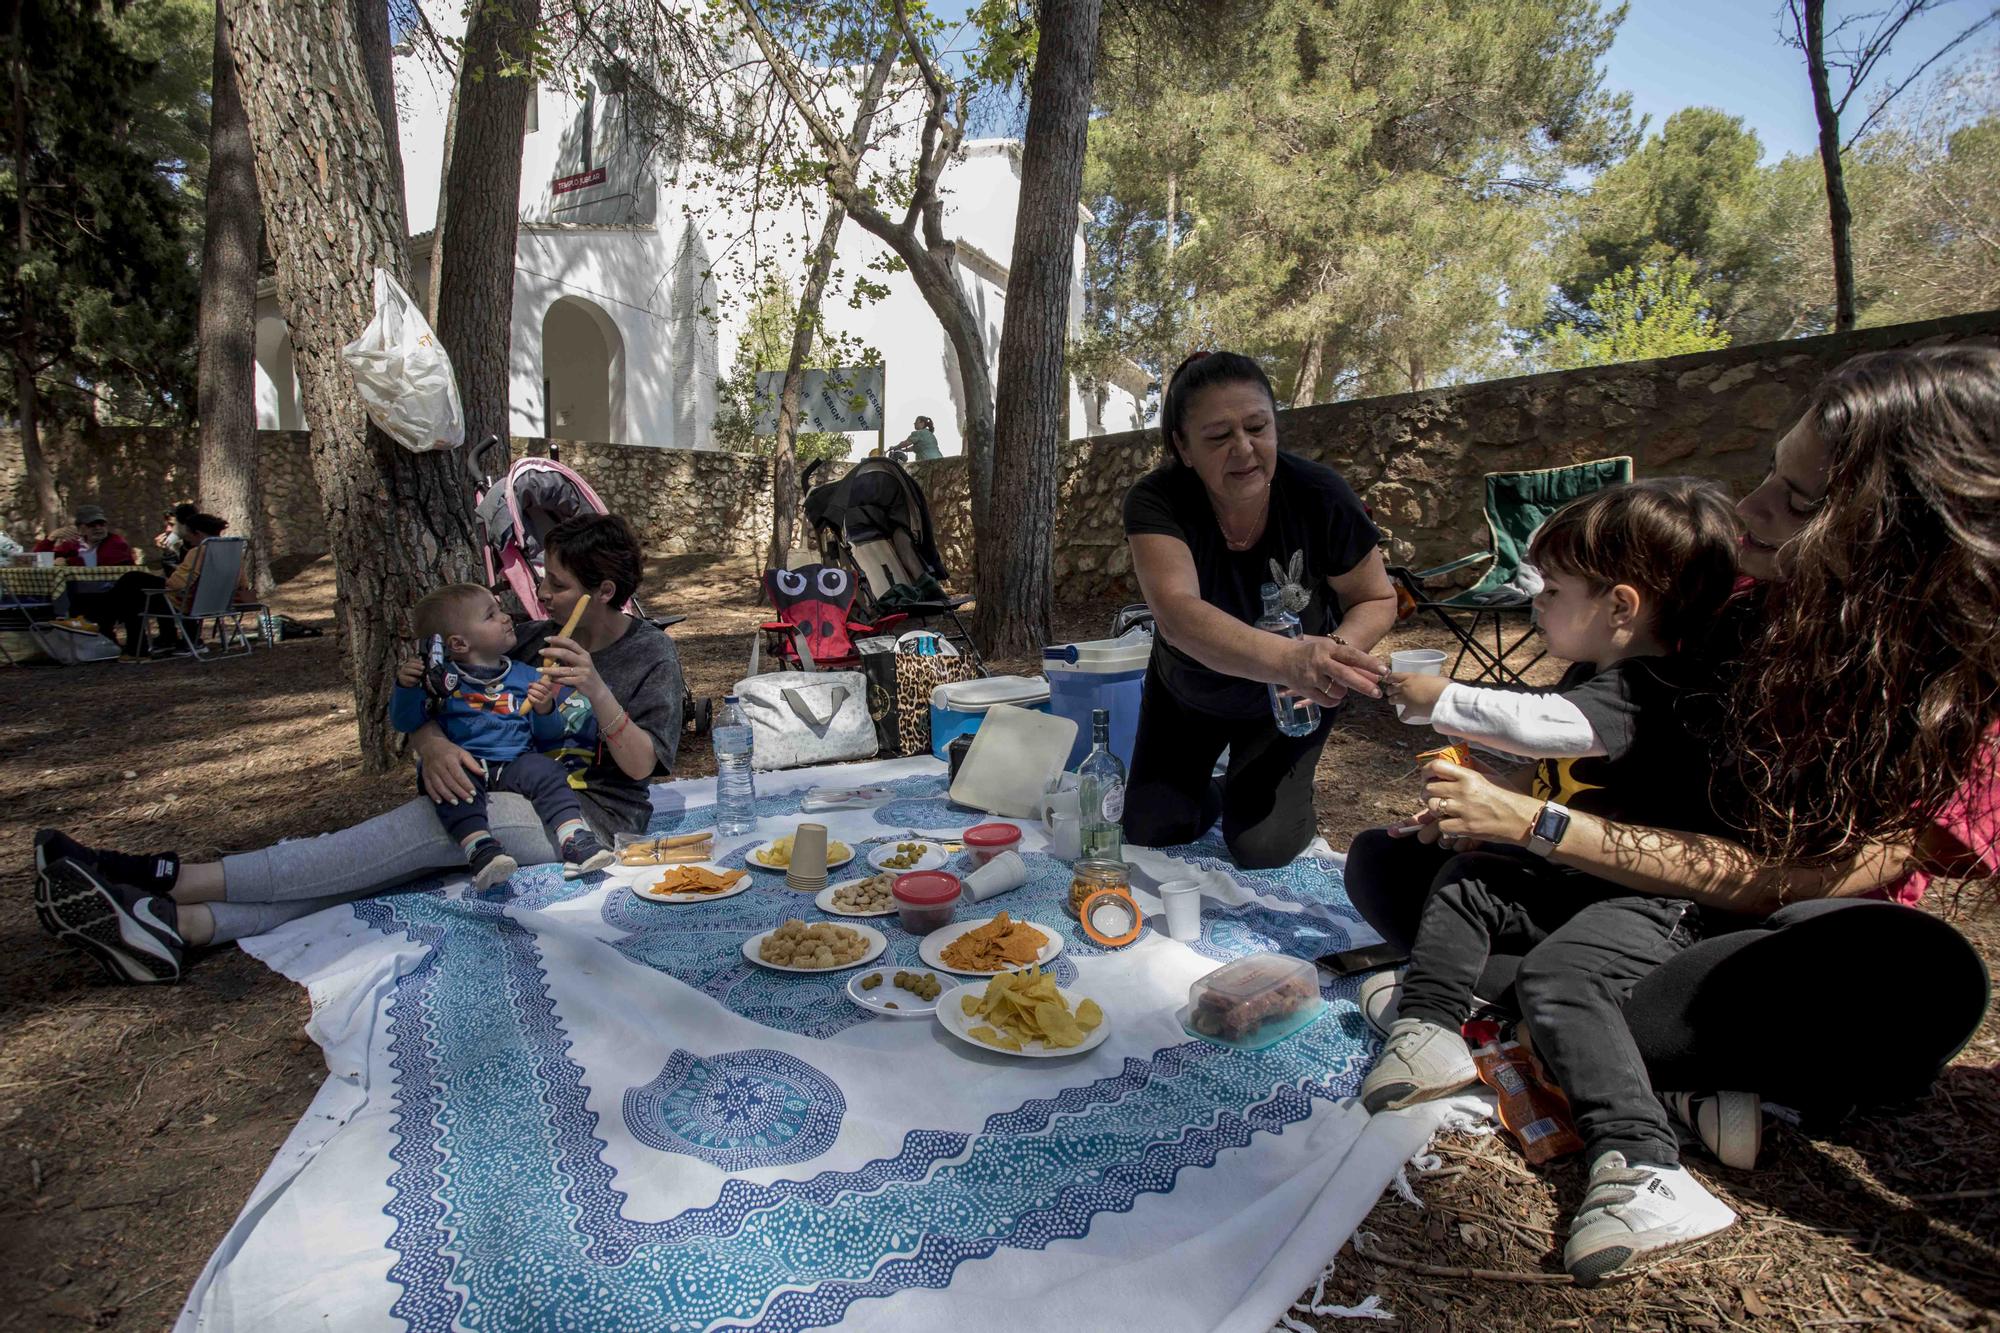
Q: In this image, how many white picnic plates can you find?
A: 8